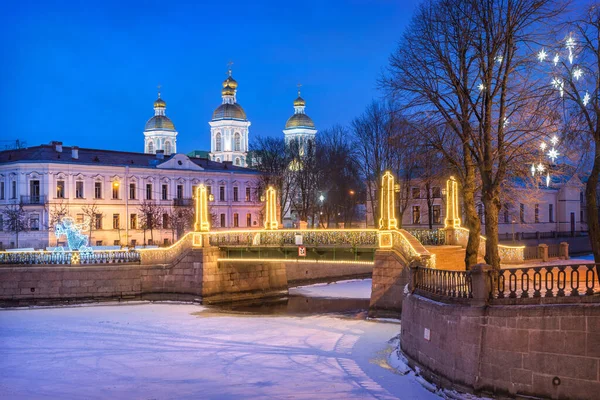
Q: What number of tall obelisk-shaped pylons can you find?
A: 4